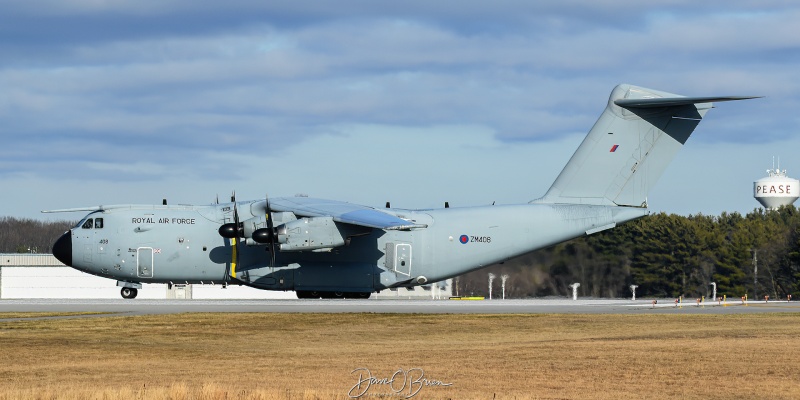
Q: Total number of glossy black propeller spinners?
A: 2